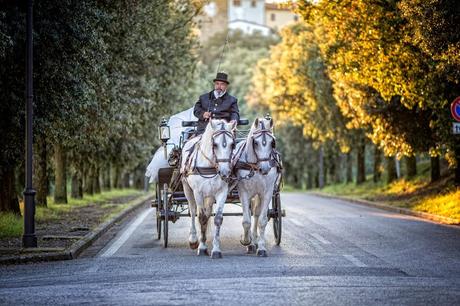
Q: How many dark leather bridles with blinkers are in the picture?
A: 2